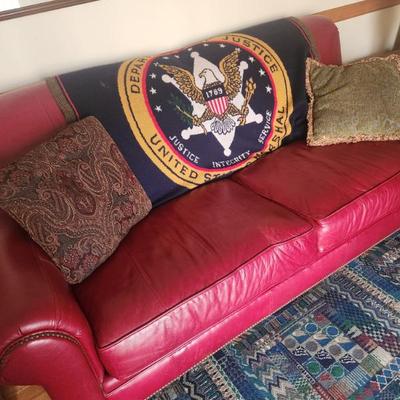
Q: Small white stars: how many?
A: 13